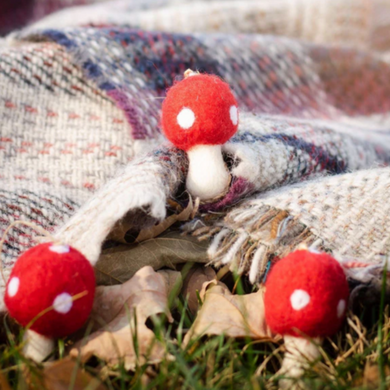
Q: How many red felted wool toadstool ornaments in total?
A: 3